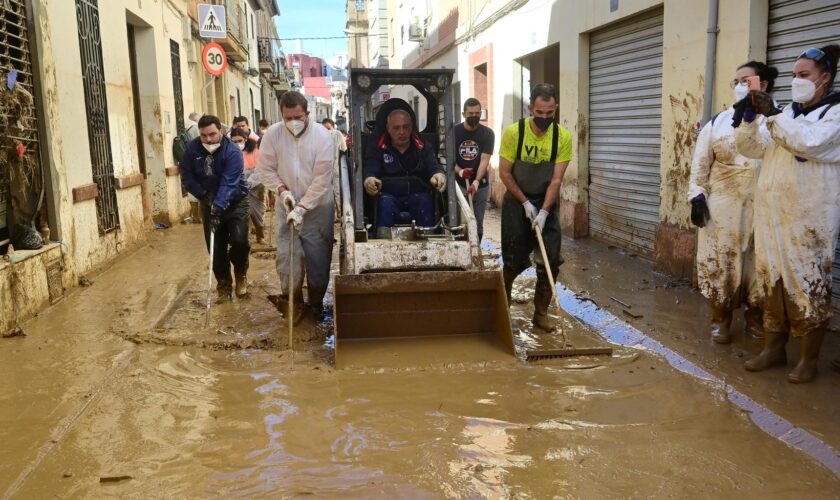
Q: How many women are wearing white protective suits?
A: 2